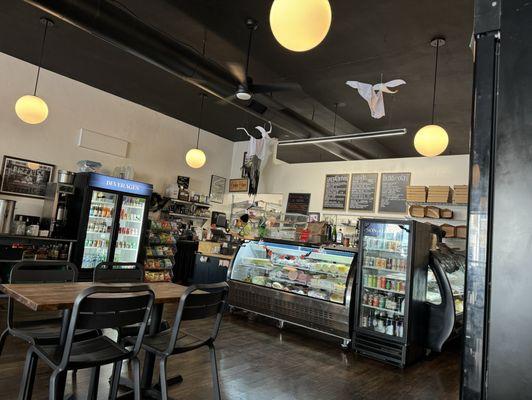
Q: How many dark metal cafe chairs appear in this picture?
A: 4